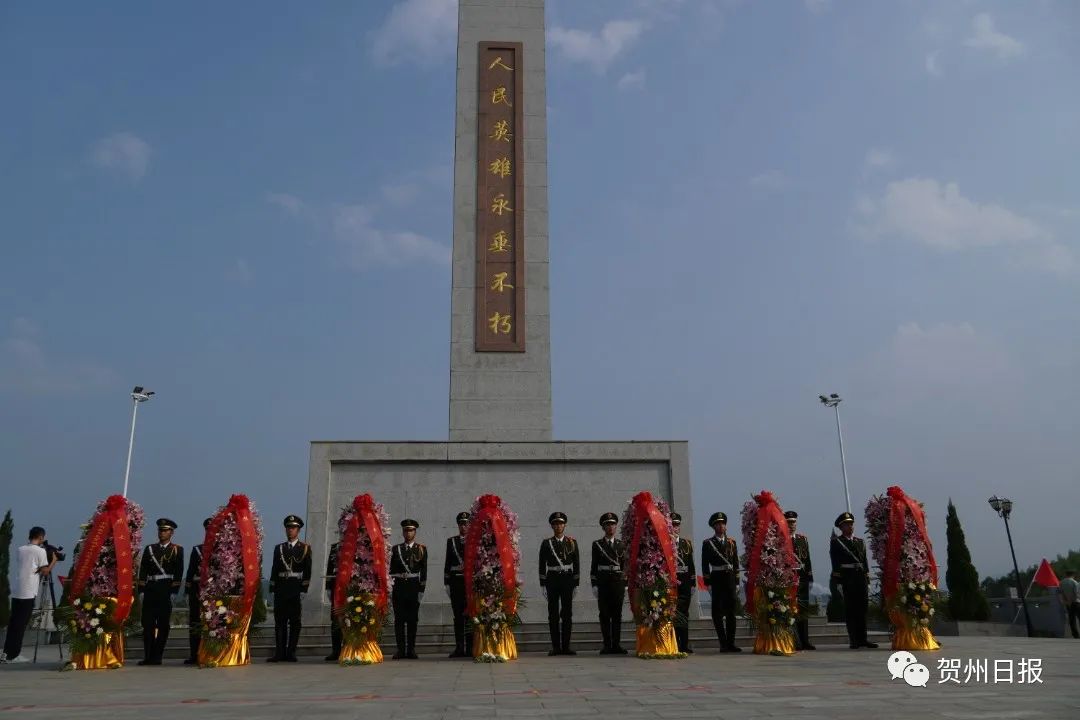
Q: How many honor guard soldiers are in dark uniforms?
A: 12